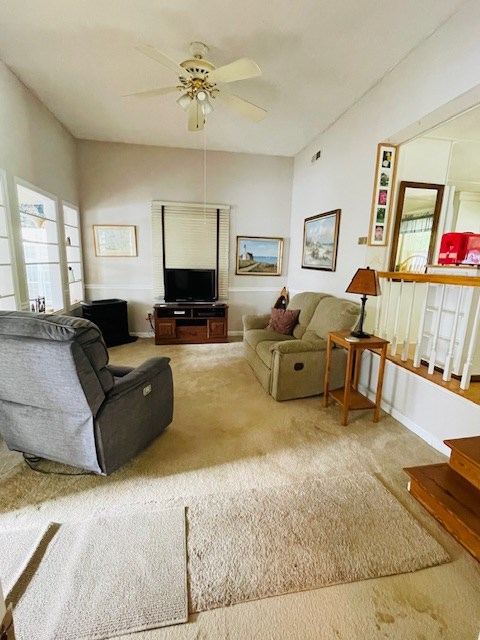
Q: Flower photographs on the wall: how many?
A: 5